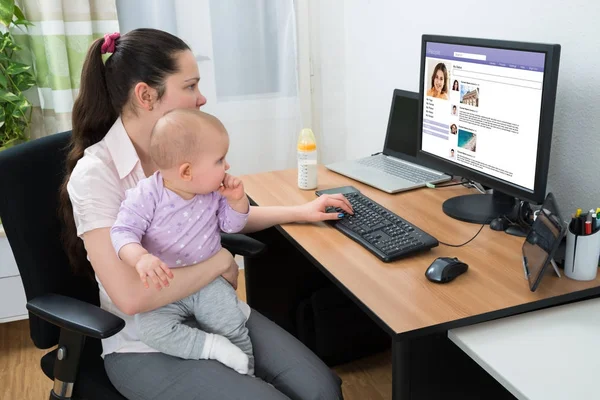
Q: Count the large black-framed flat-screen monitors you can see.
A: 1